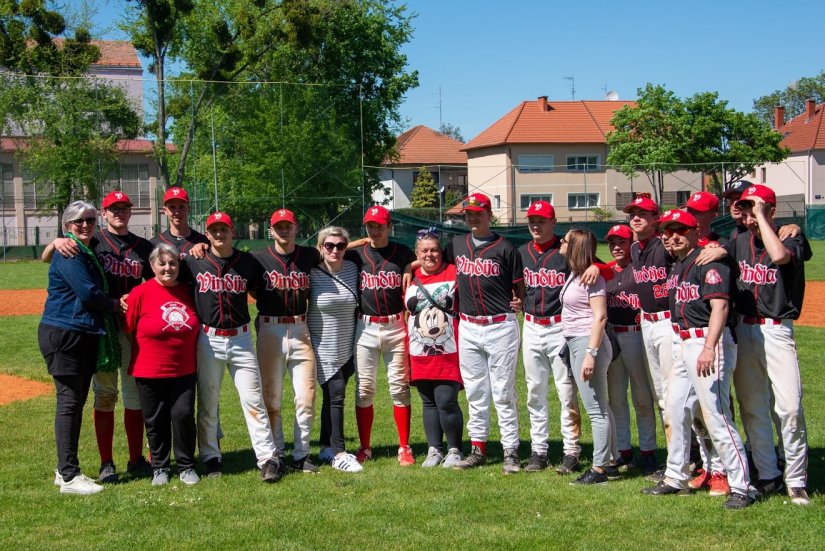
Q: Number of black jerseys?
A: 14